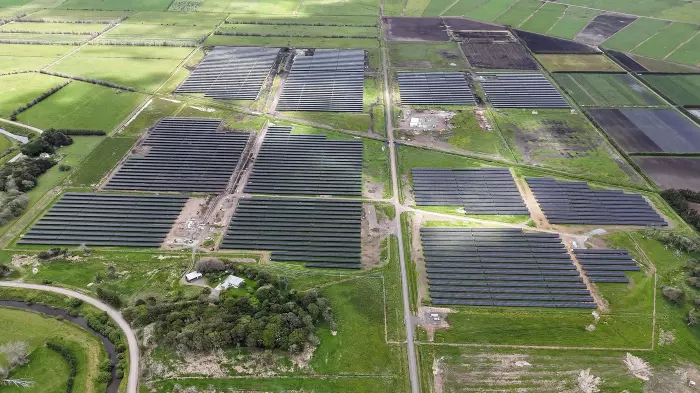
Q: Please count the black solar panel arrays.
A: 12